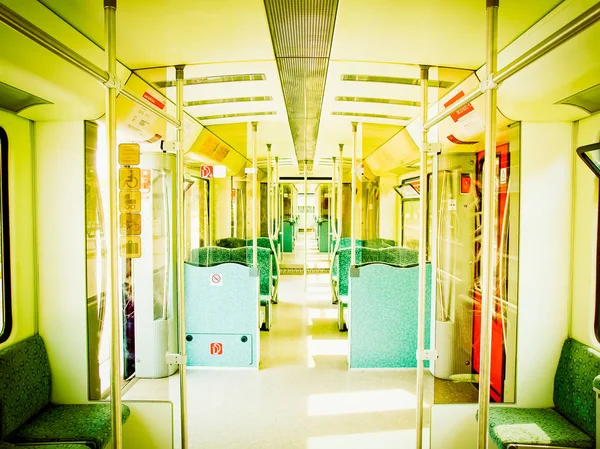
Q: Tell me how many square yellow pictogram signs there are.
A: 5